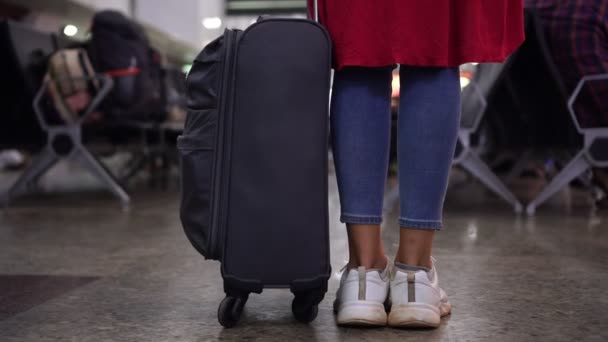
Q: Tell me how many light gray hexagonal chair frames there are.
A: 3